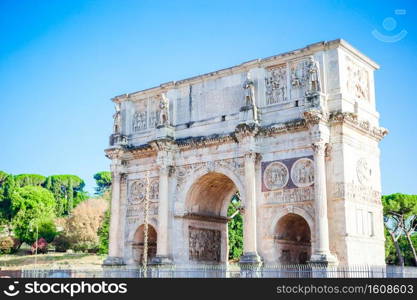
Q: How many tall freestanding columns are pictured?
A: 4